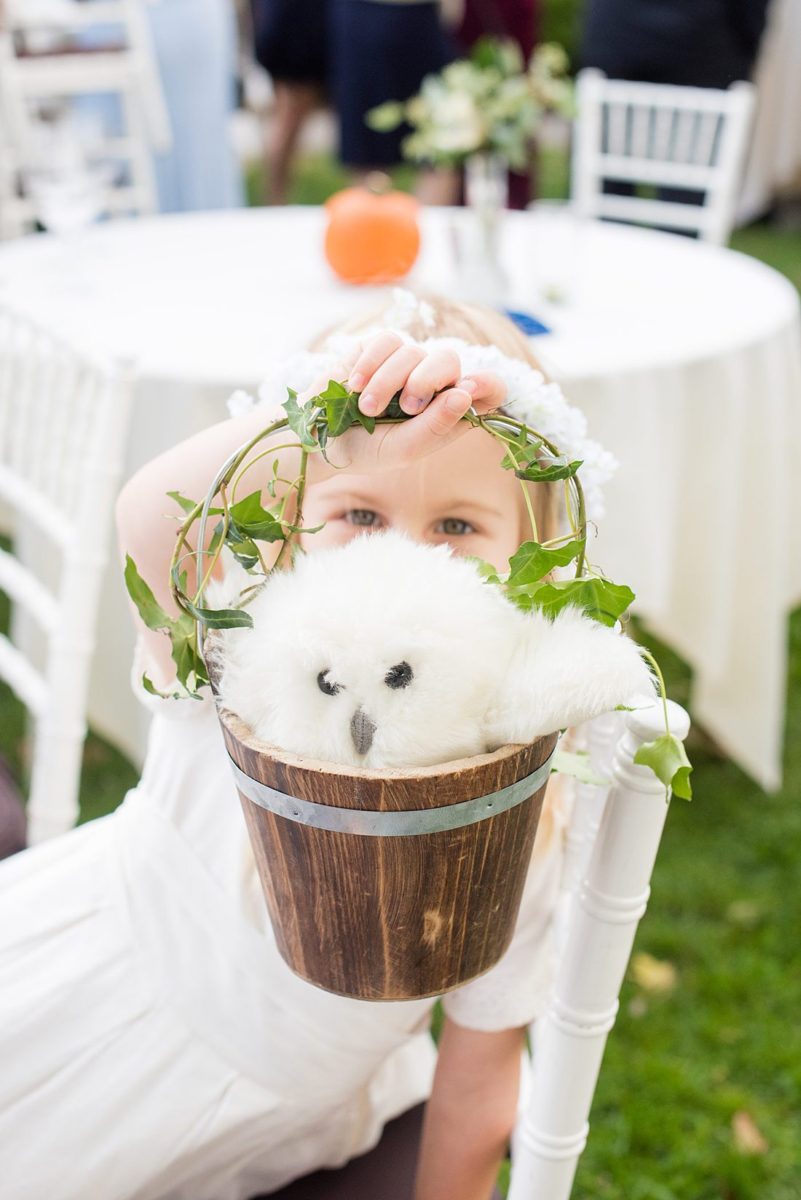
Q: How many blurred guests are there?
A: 5